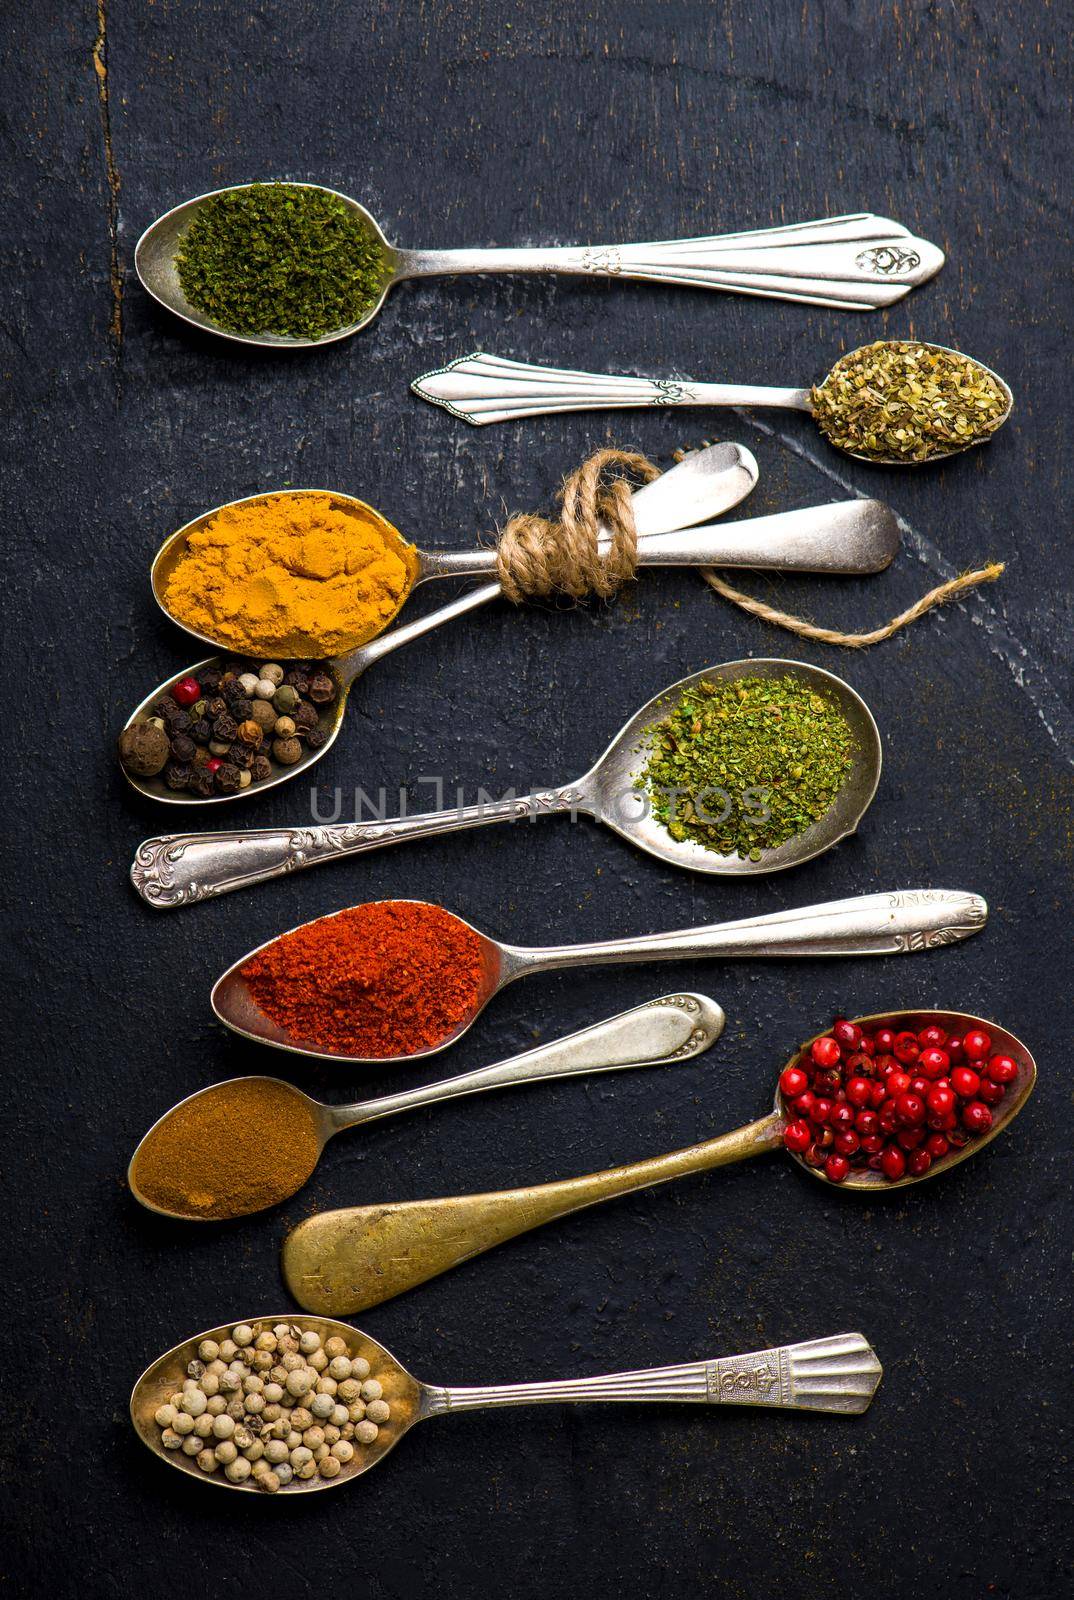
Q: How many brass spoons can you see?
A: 1